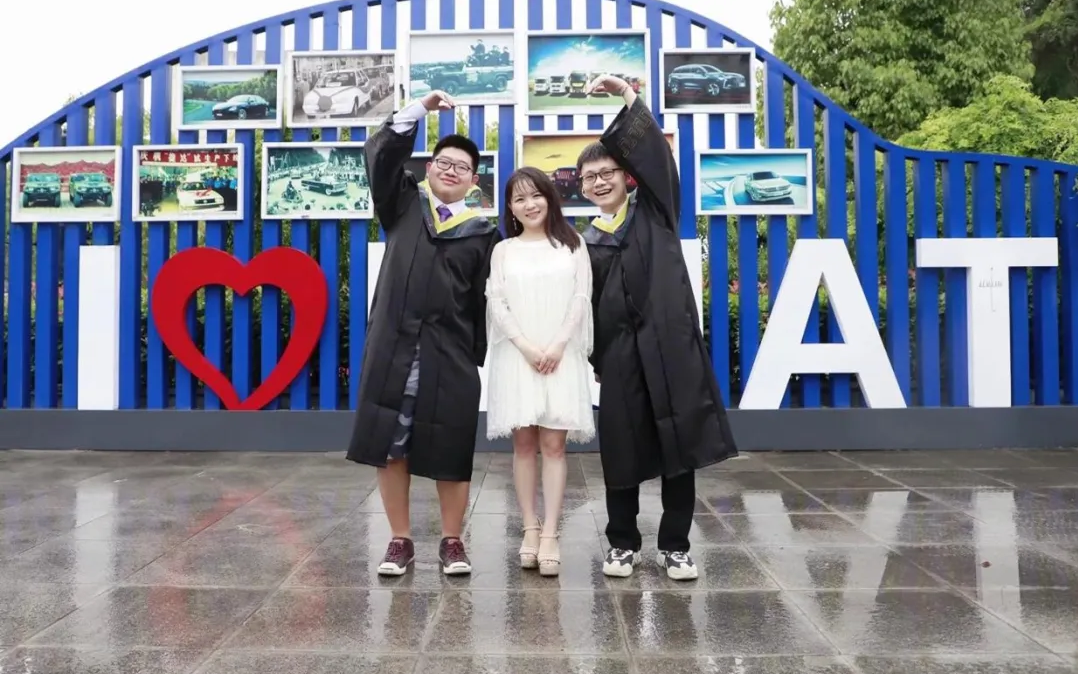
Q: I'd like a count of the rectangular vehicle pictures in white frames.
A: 11